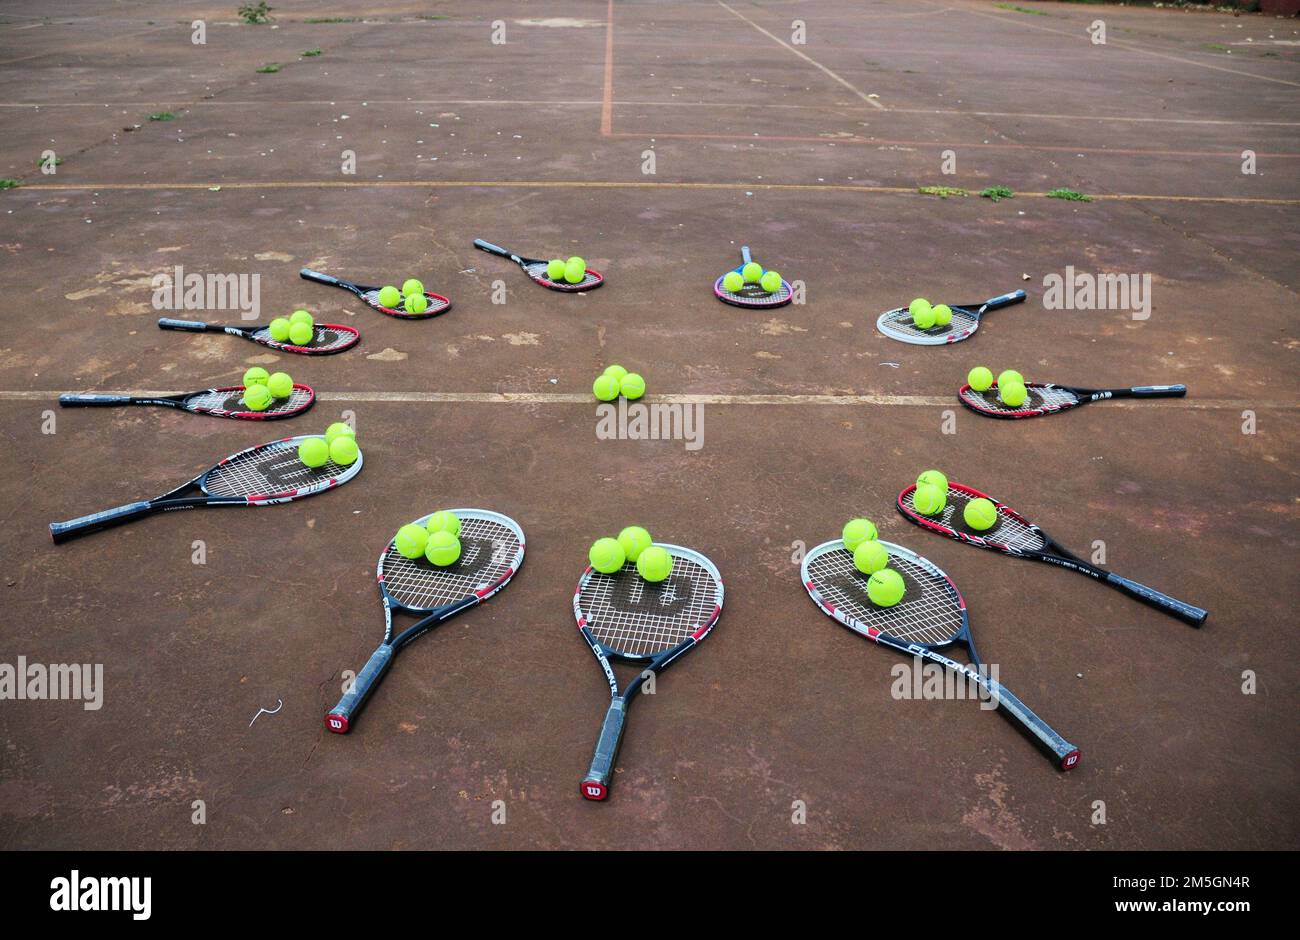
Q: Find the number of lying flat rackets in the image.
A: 12